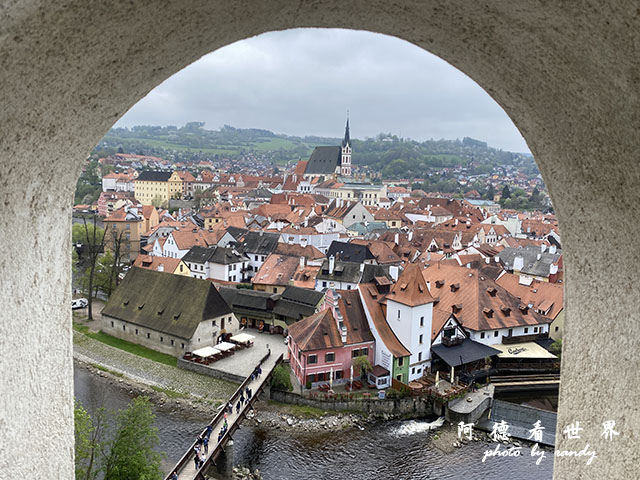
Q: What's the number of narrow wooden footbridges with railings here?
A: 1